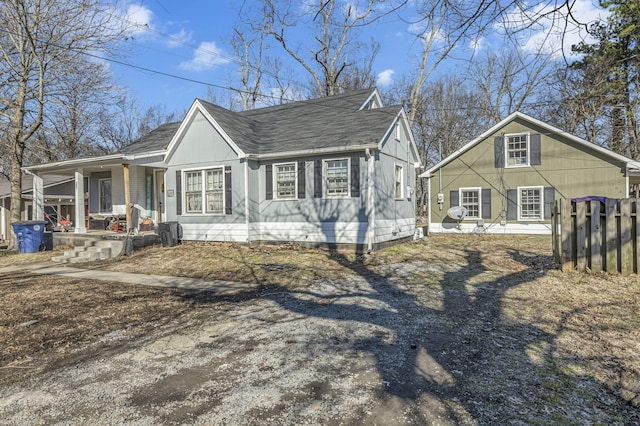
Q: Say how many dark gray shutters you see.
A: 12